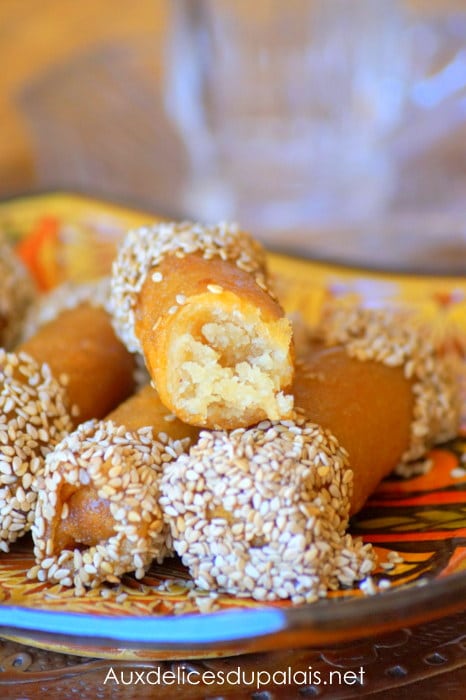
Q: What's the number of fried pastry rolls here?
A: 5